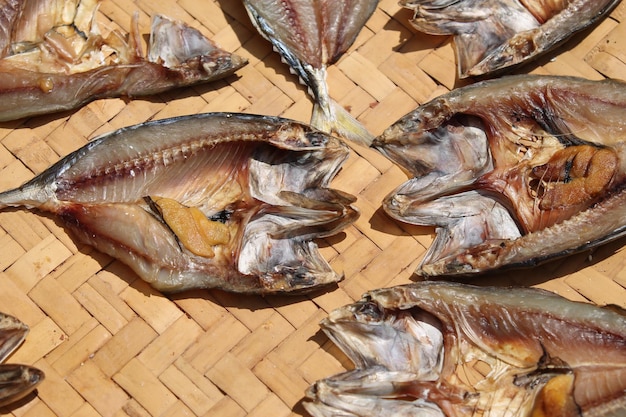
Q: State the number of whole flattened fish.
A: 1